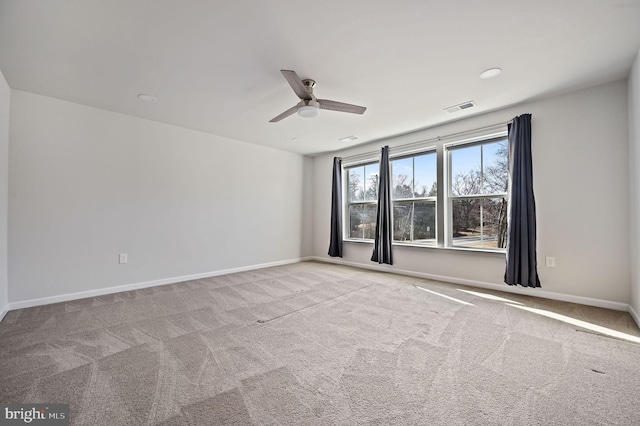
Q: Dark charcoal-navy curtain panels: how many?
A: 3